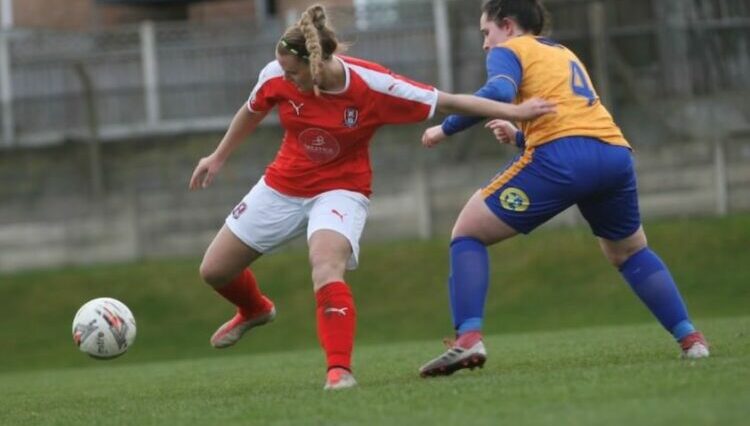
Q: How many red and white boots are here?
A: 4